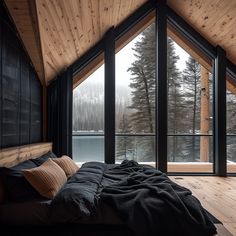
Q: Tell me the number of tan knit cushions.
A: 2